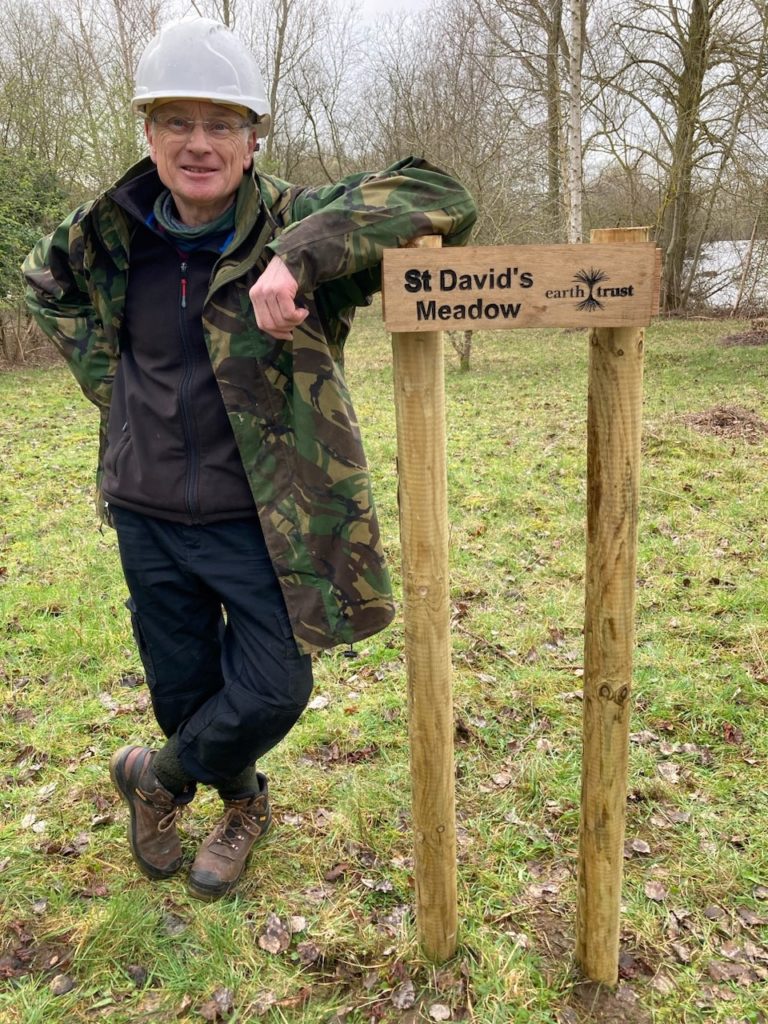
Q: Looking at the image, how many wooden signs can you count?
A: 1